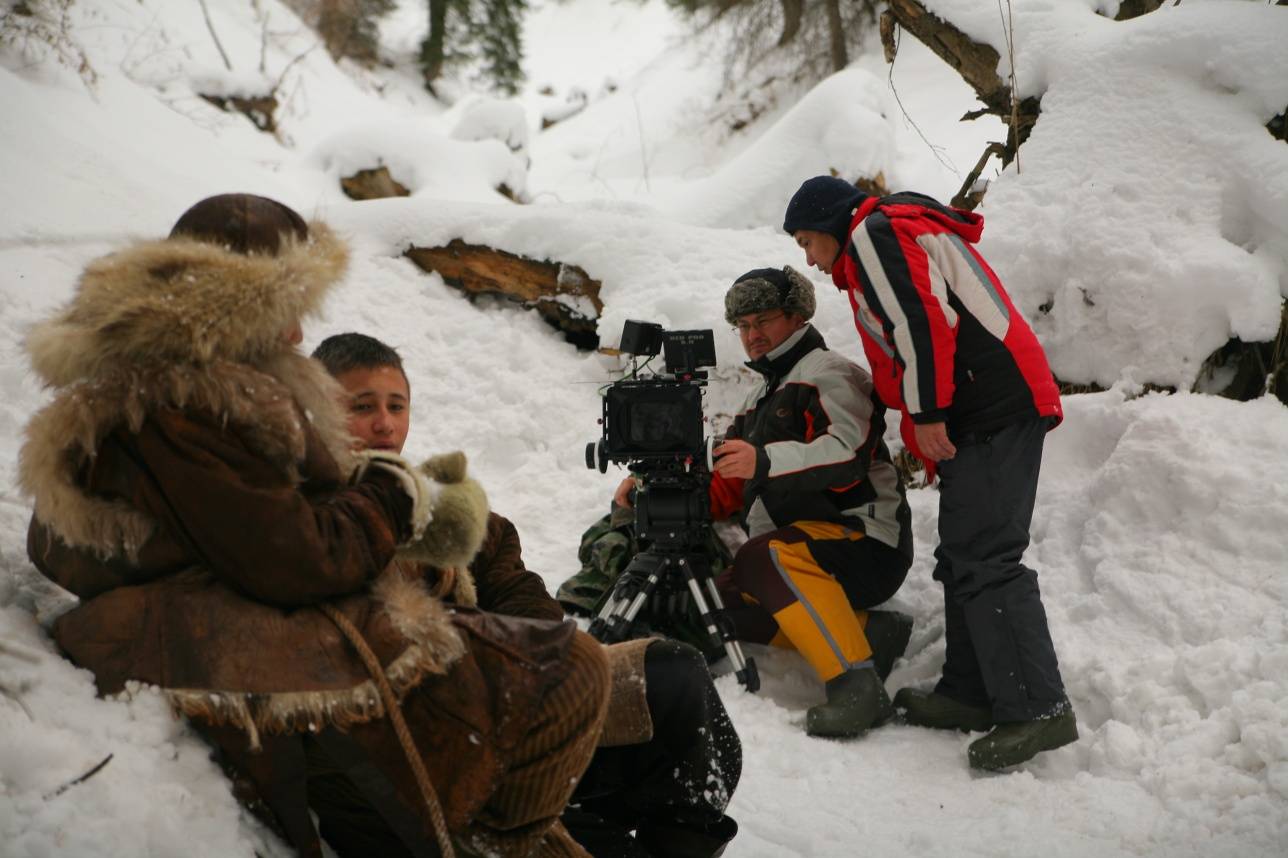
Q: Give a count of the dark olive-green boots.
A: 4